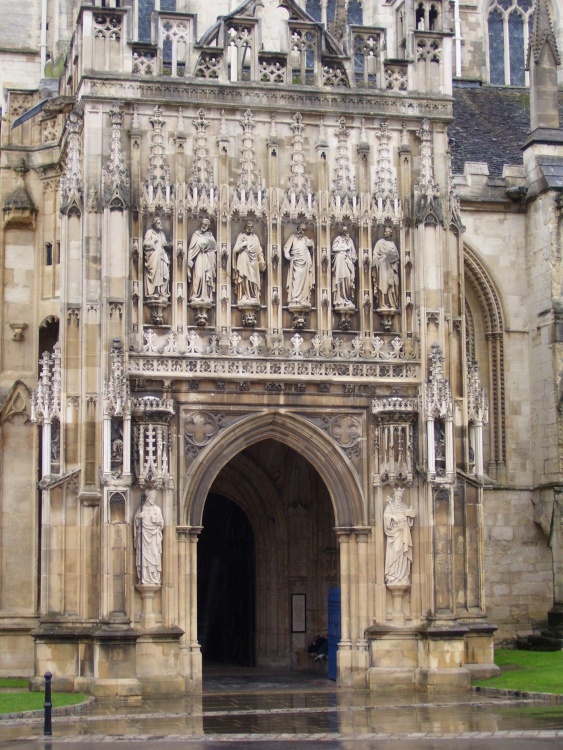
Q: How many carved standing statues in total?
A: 8